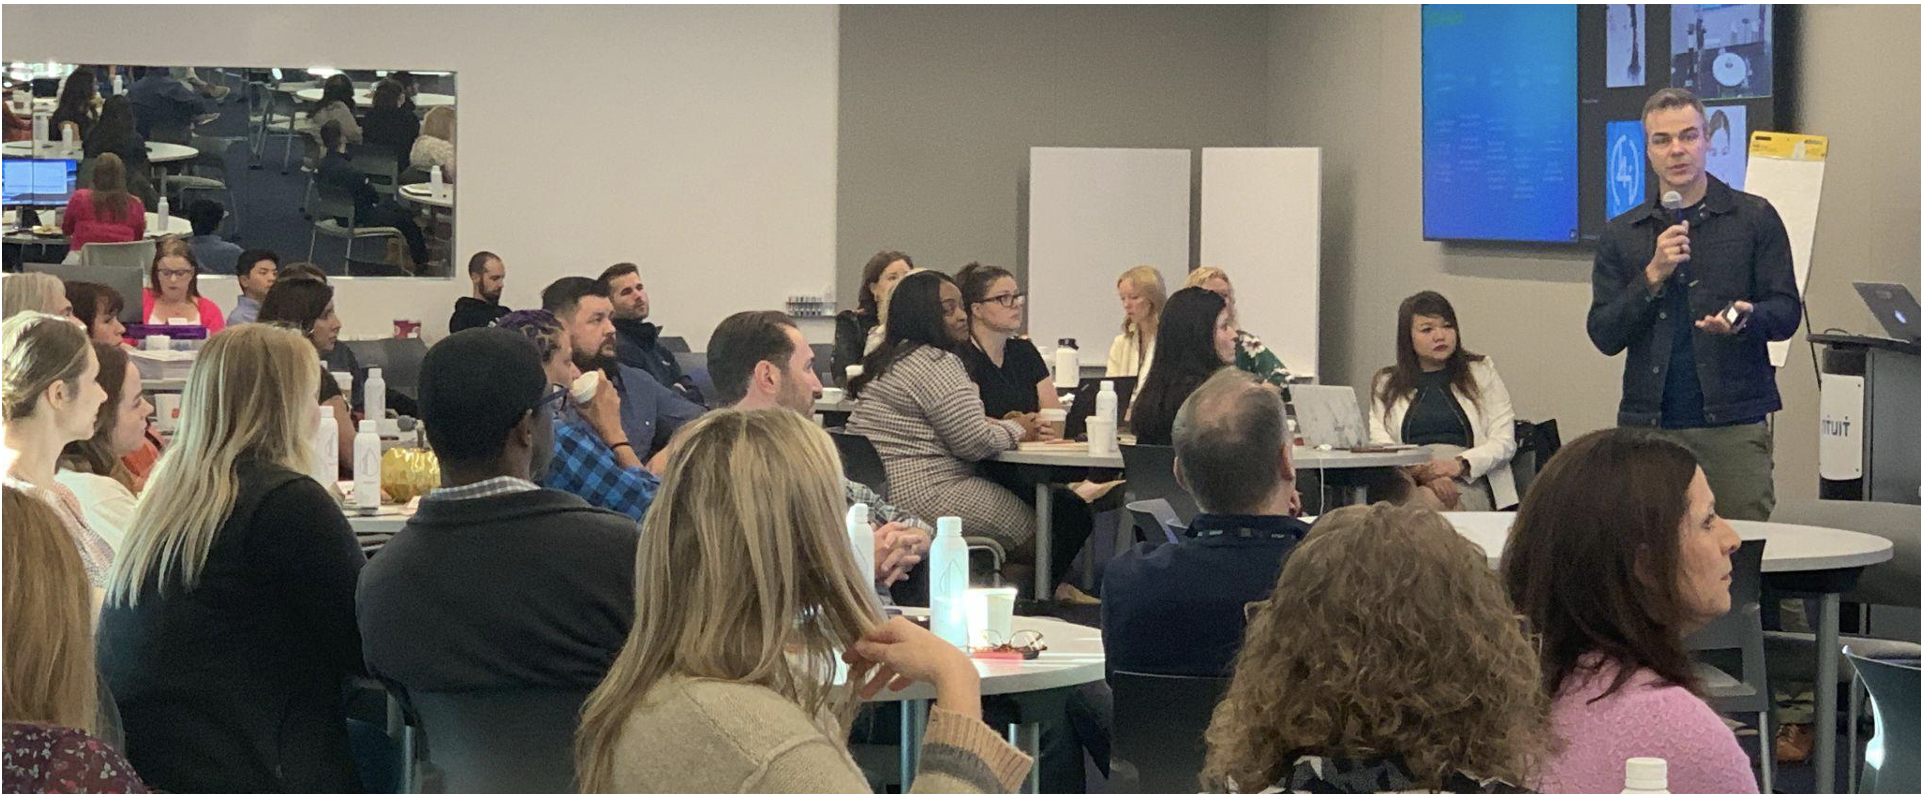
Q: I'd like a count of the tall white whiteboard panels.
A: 2